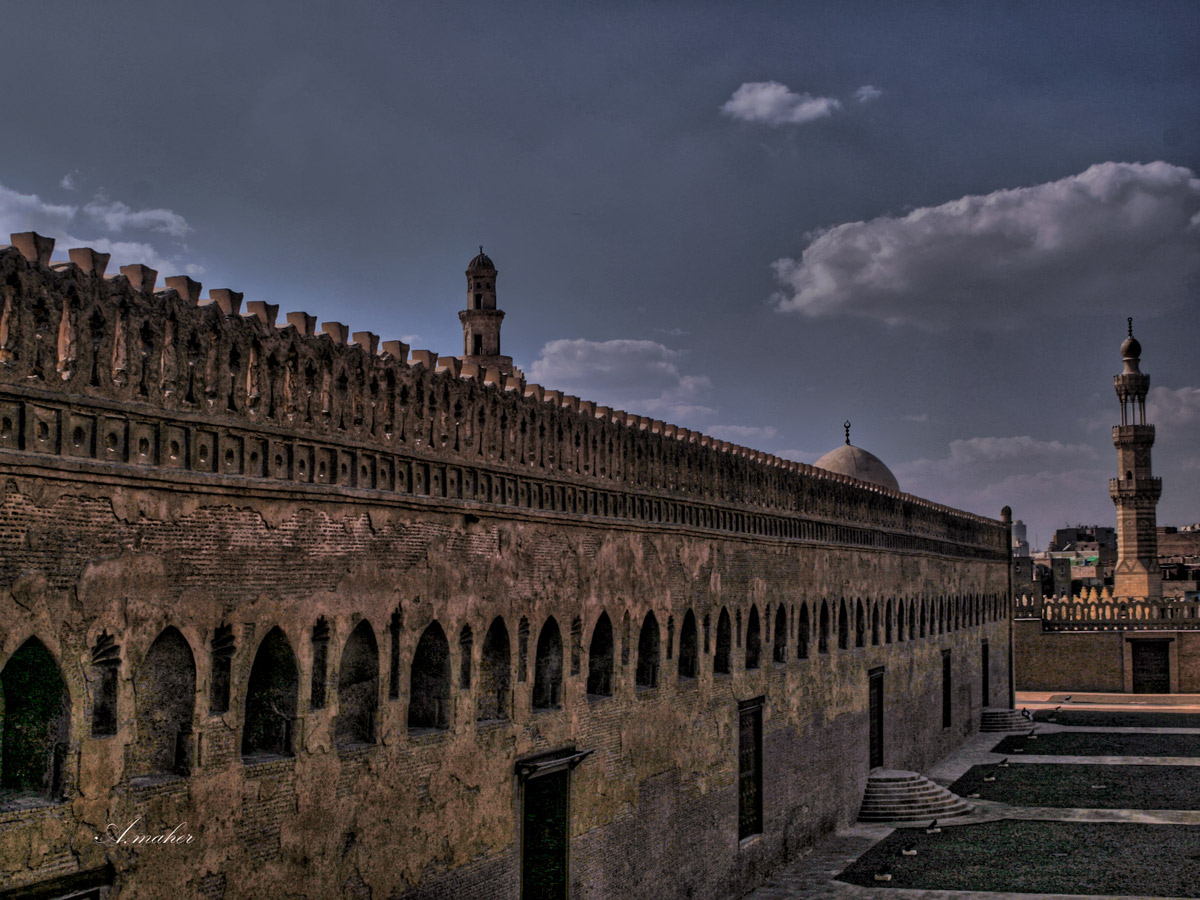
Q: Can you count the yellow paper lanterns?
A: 0